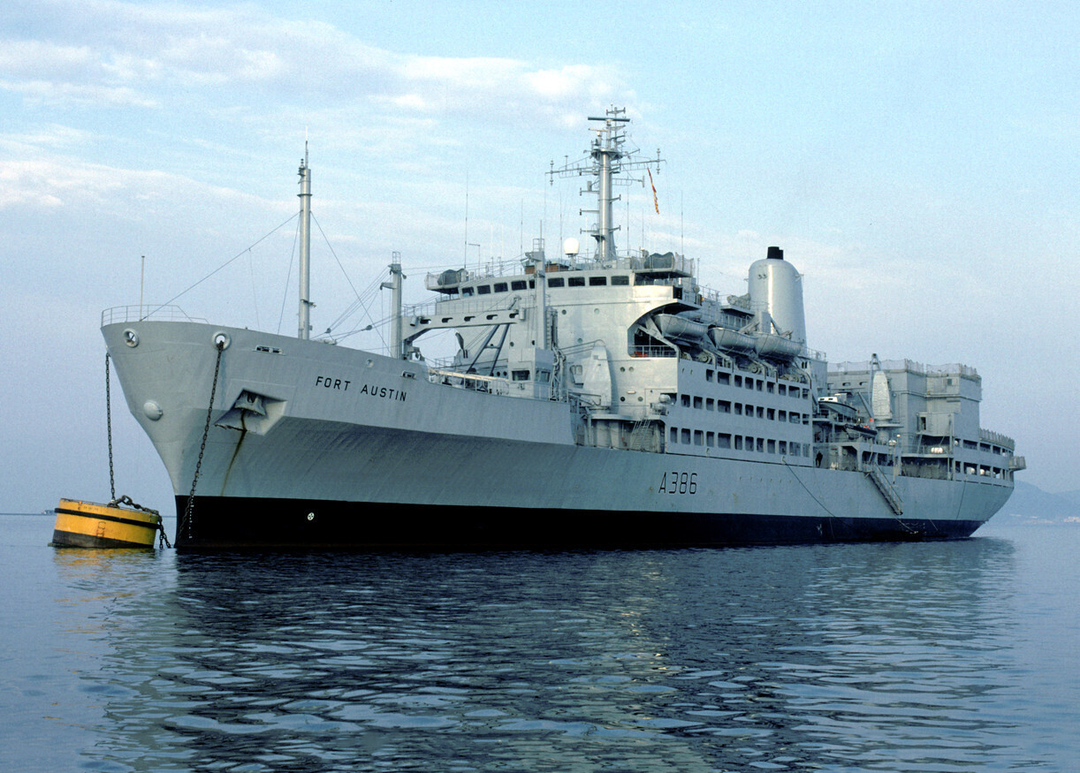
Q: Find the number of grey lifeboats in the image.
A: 3